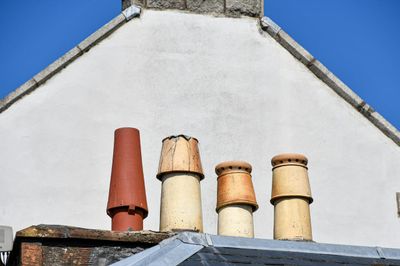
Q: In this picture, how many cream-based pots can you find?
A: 3